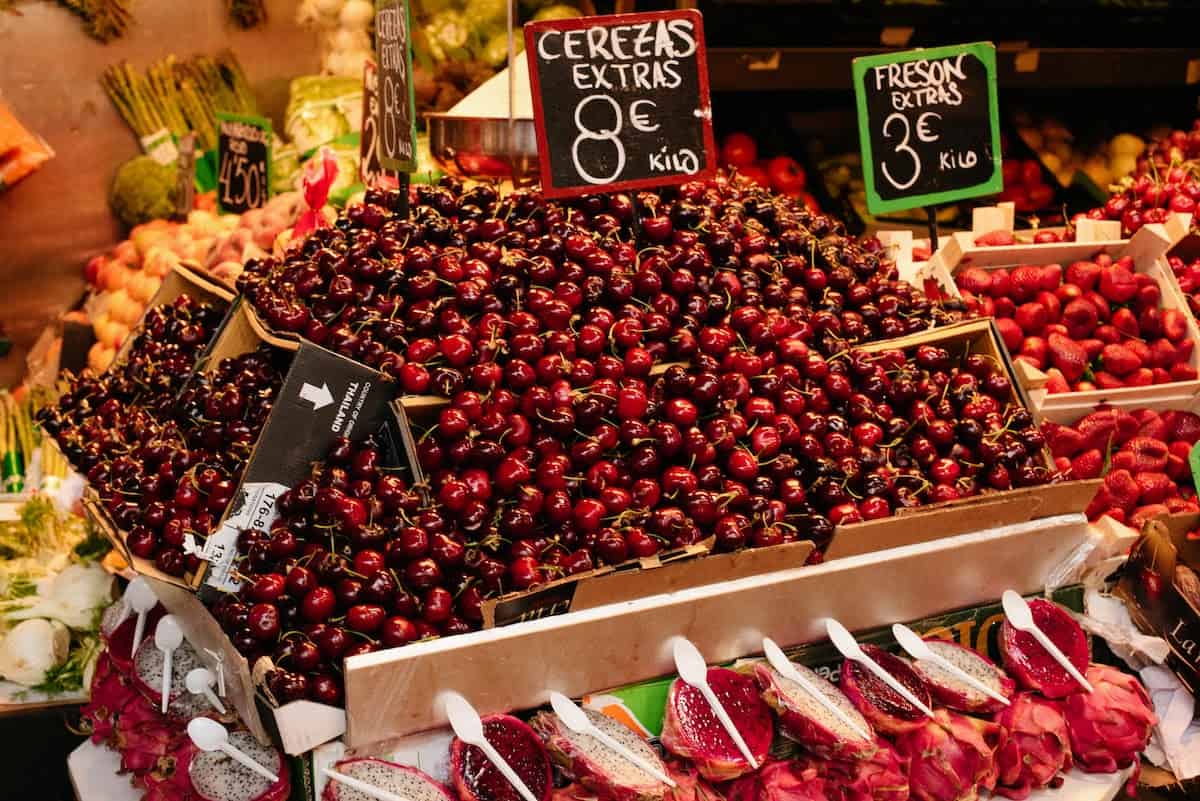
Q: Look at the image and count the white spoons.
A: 13